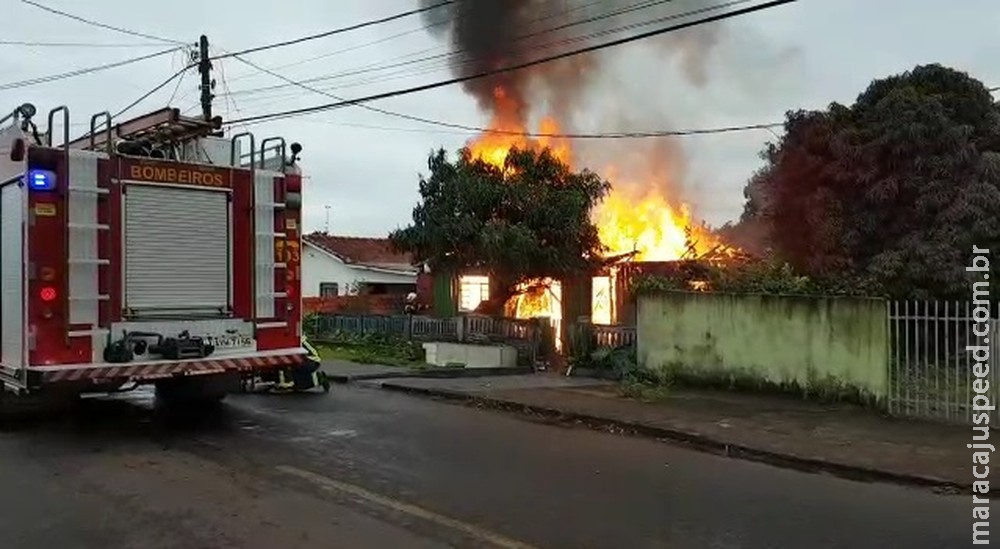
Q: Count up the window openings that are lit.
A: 2